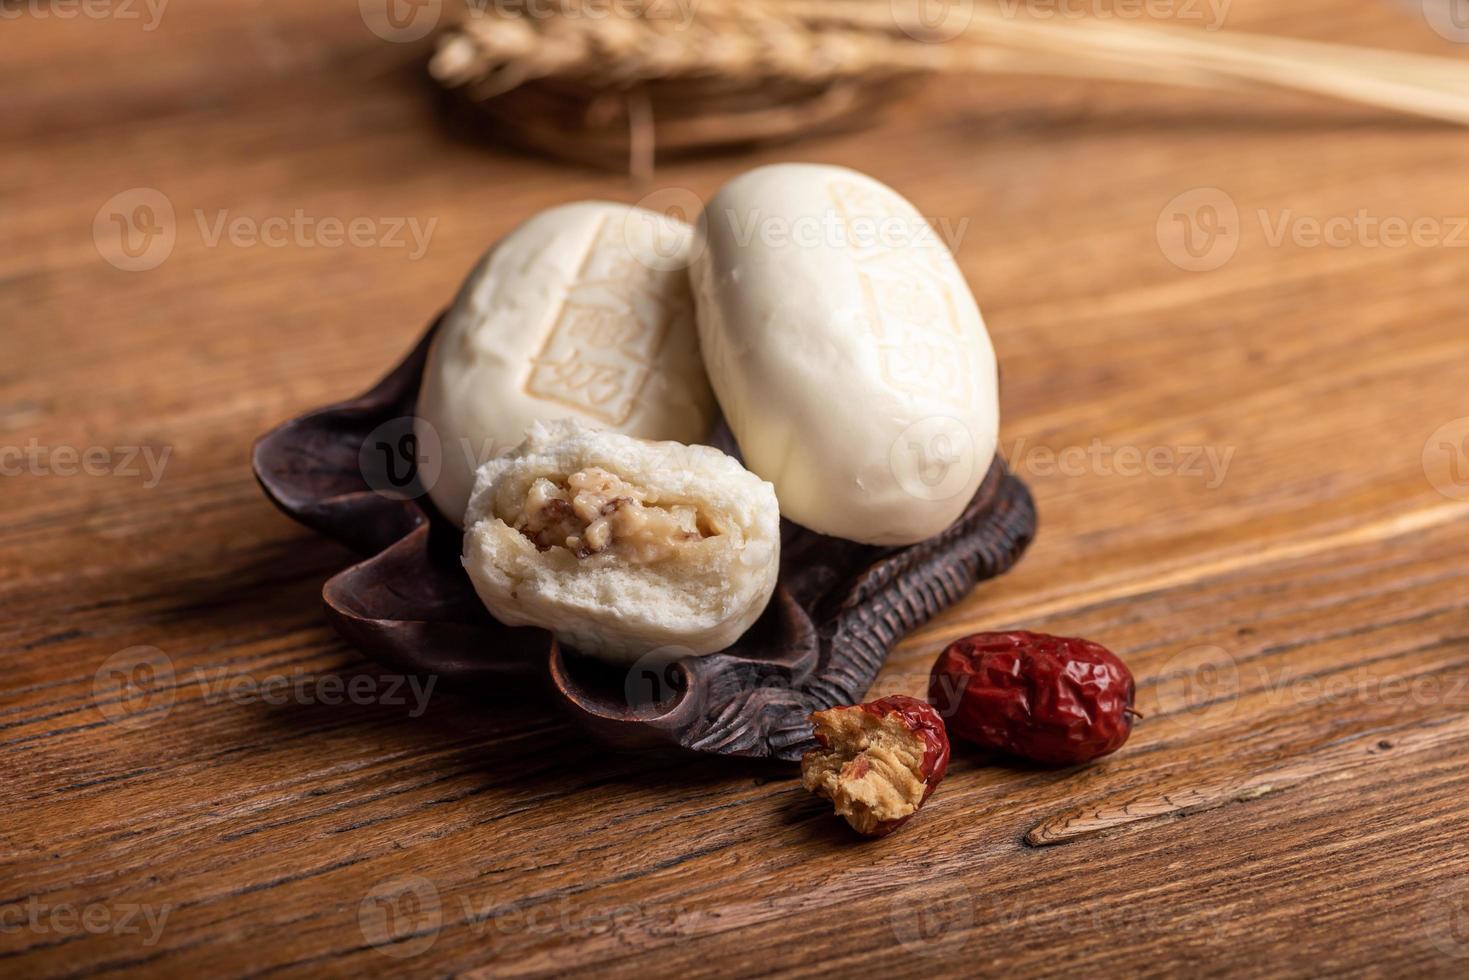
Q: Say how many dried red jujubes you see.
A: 2